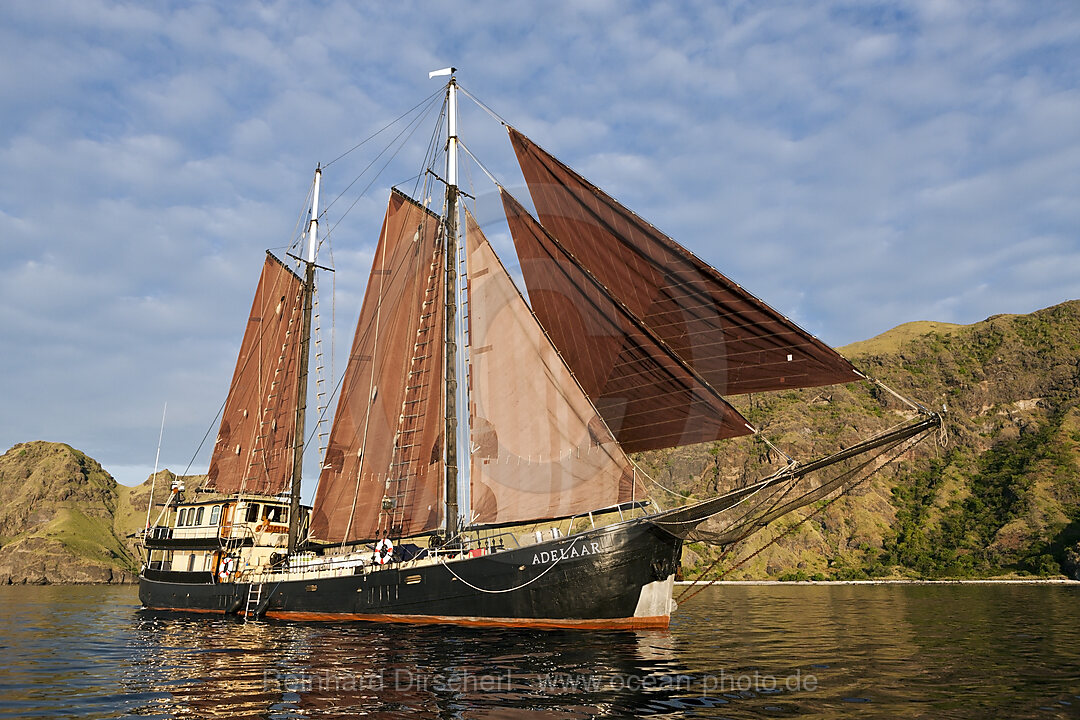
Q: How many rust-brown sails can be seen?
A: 5